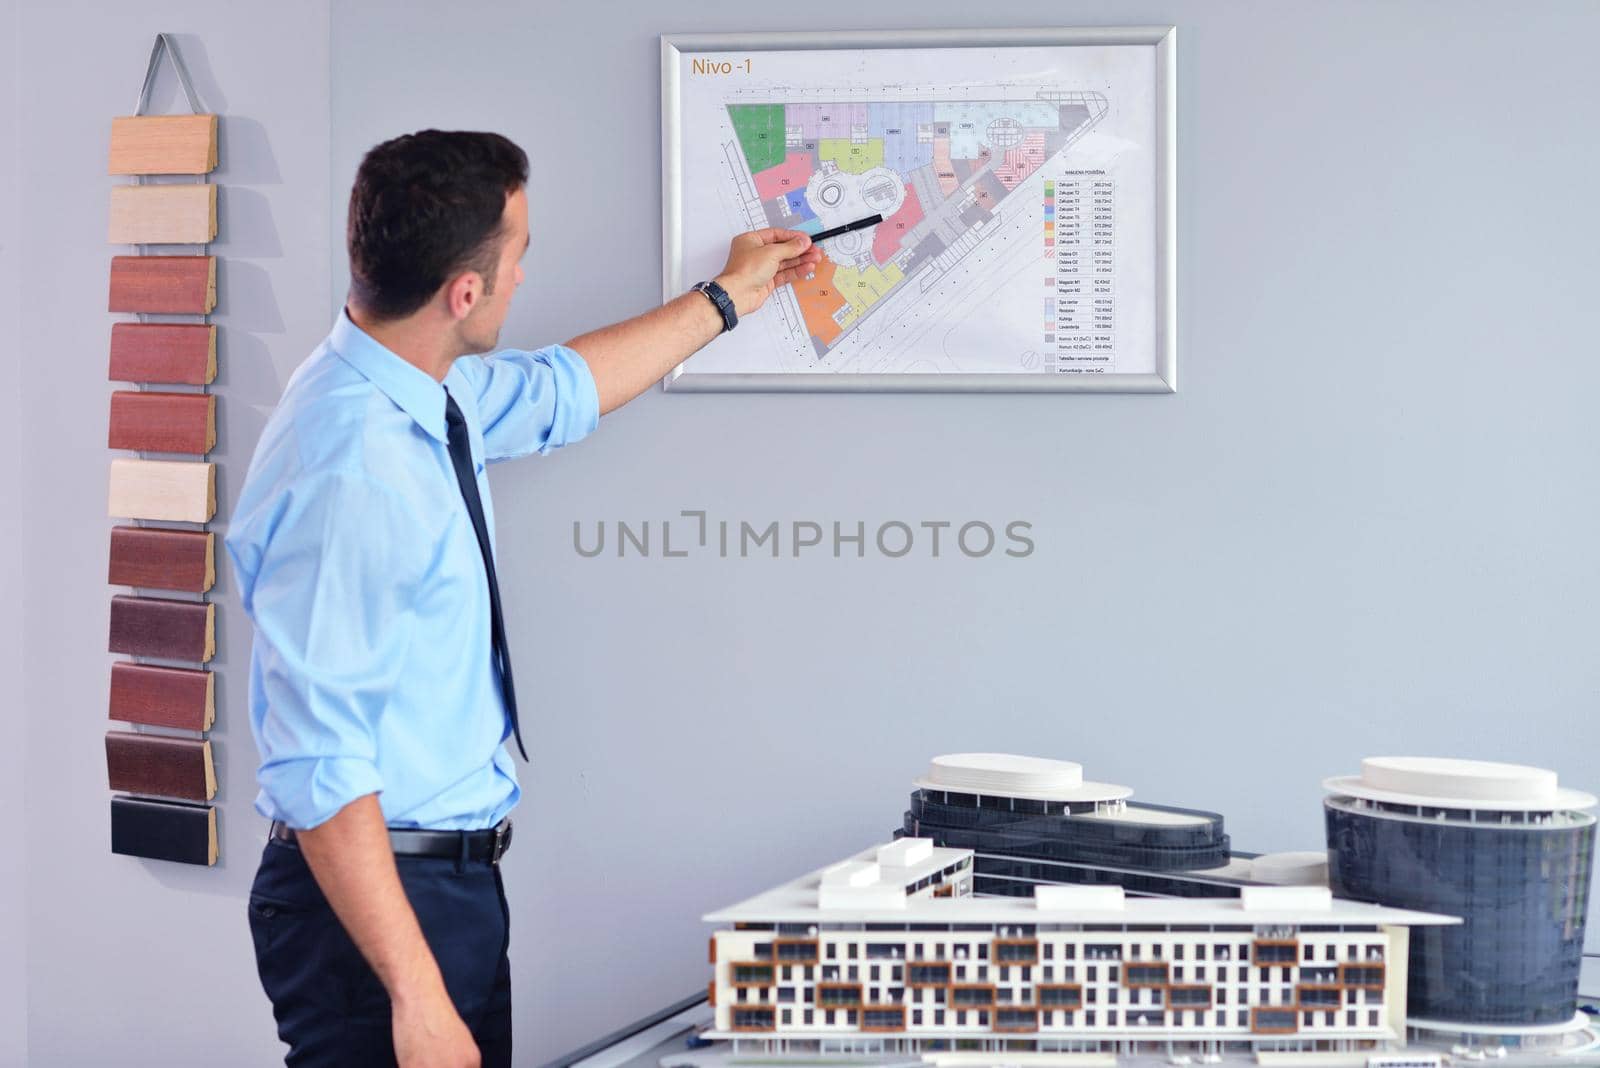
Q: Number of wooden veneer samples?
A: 11